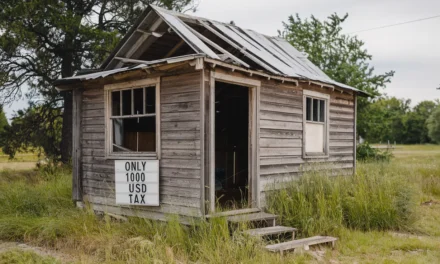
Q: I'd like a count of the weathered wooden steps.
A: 3